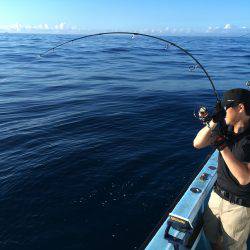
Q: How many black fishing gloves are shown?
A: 2